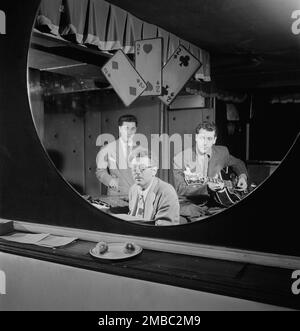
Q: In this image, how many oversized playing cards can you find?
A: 3